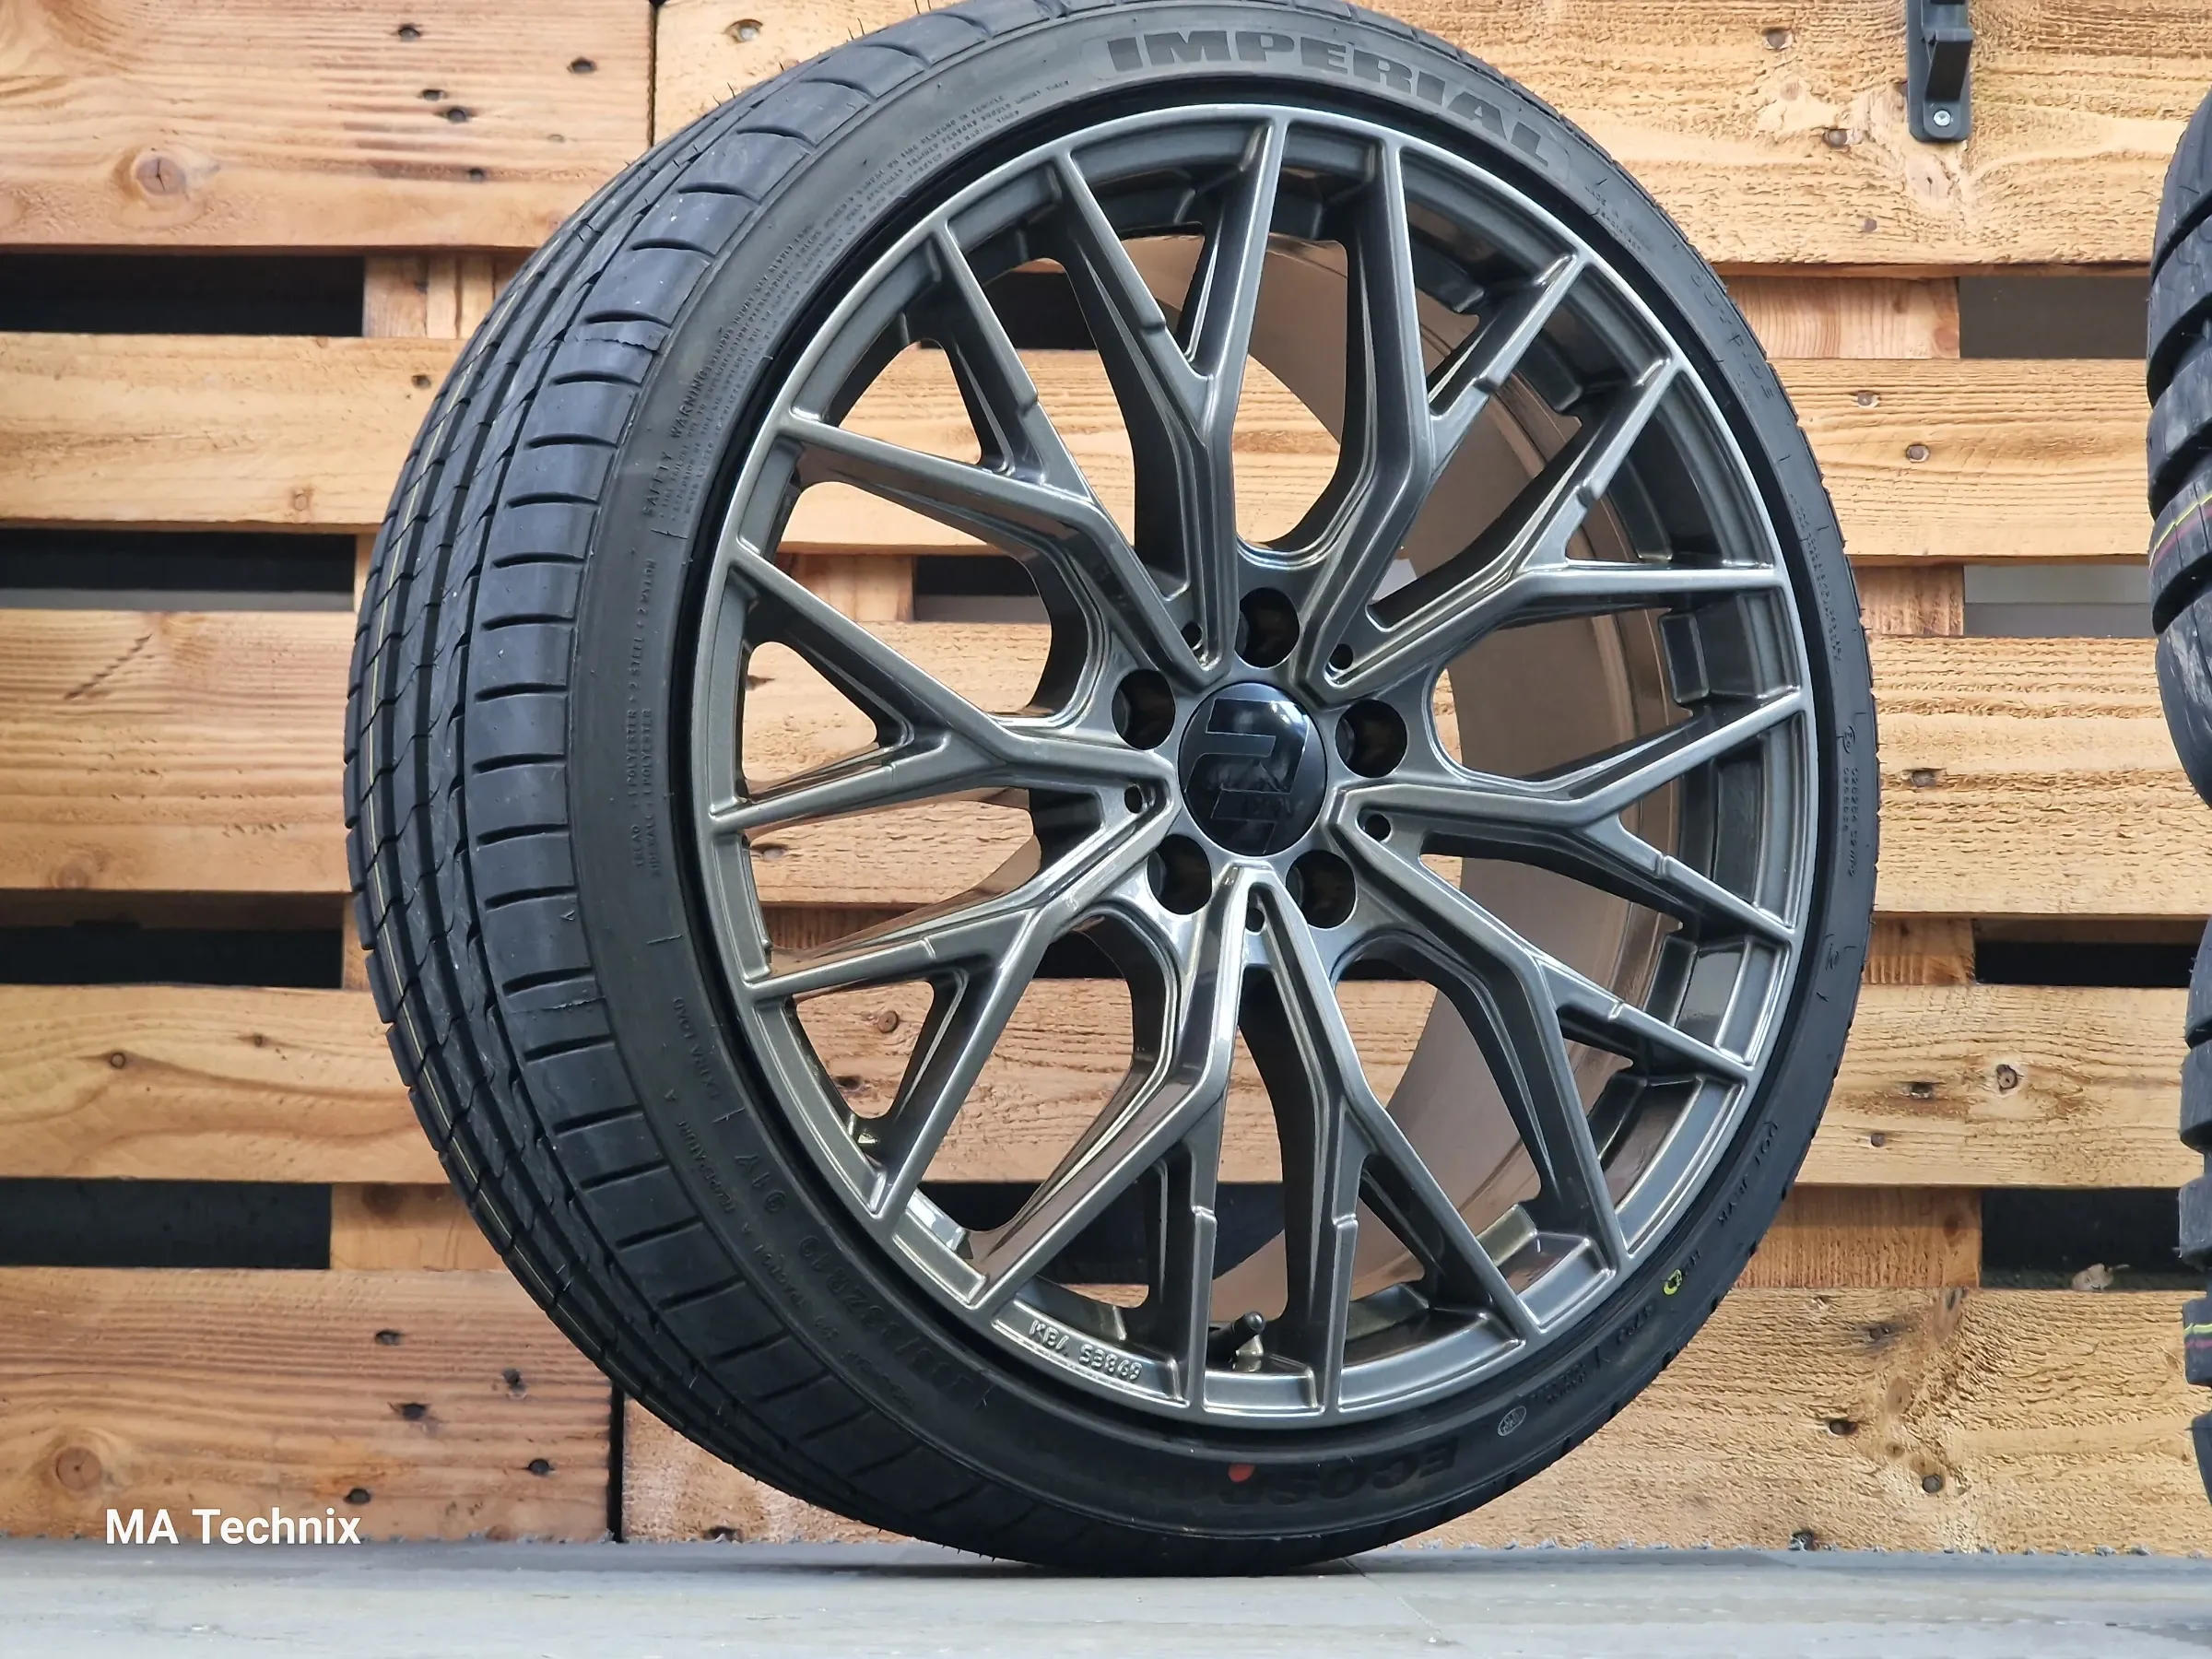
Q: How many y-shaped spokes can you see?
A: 10